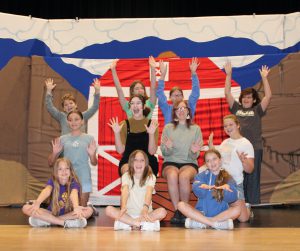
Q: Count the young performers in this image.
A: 11